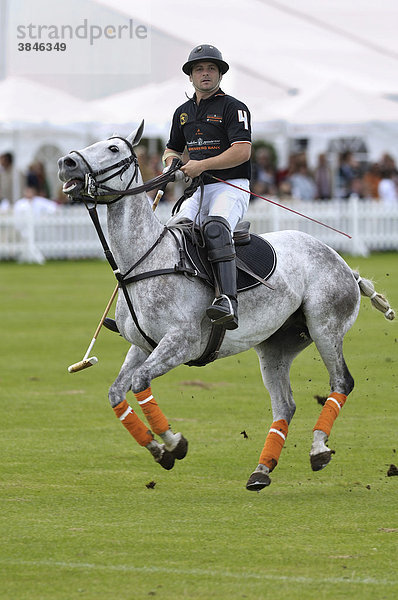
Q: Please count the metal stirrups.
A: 1